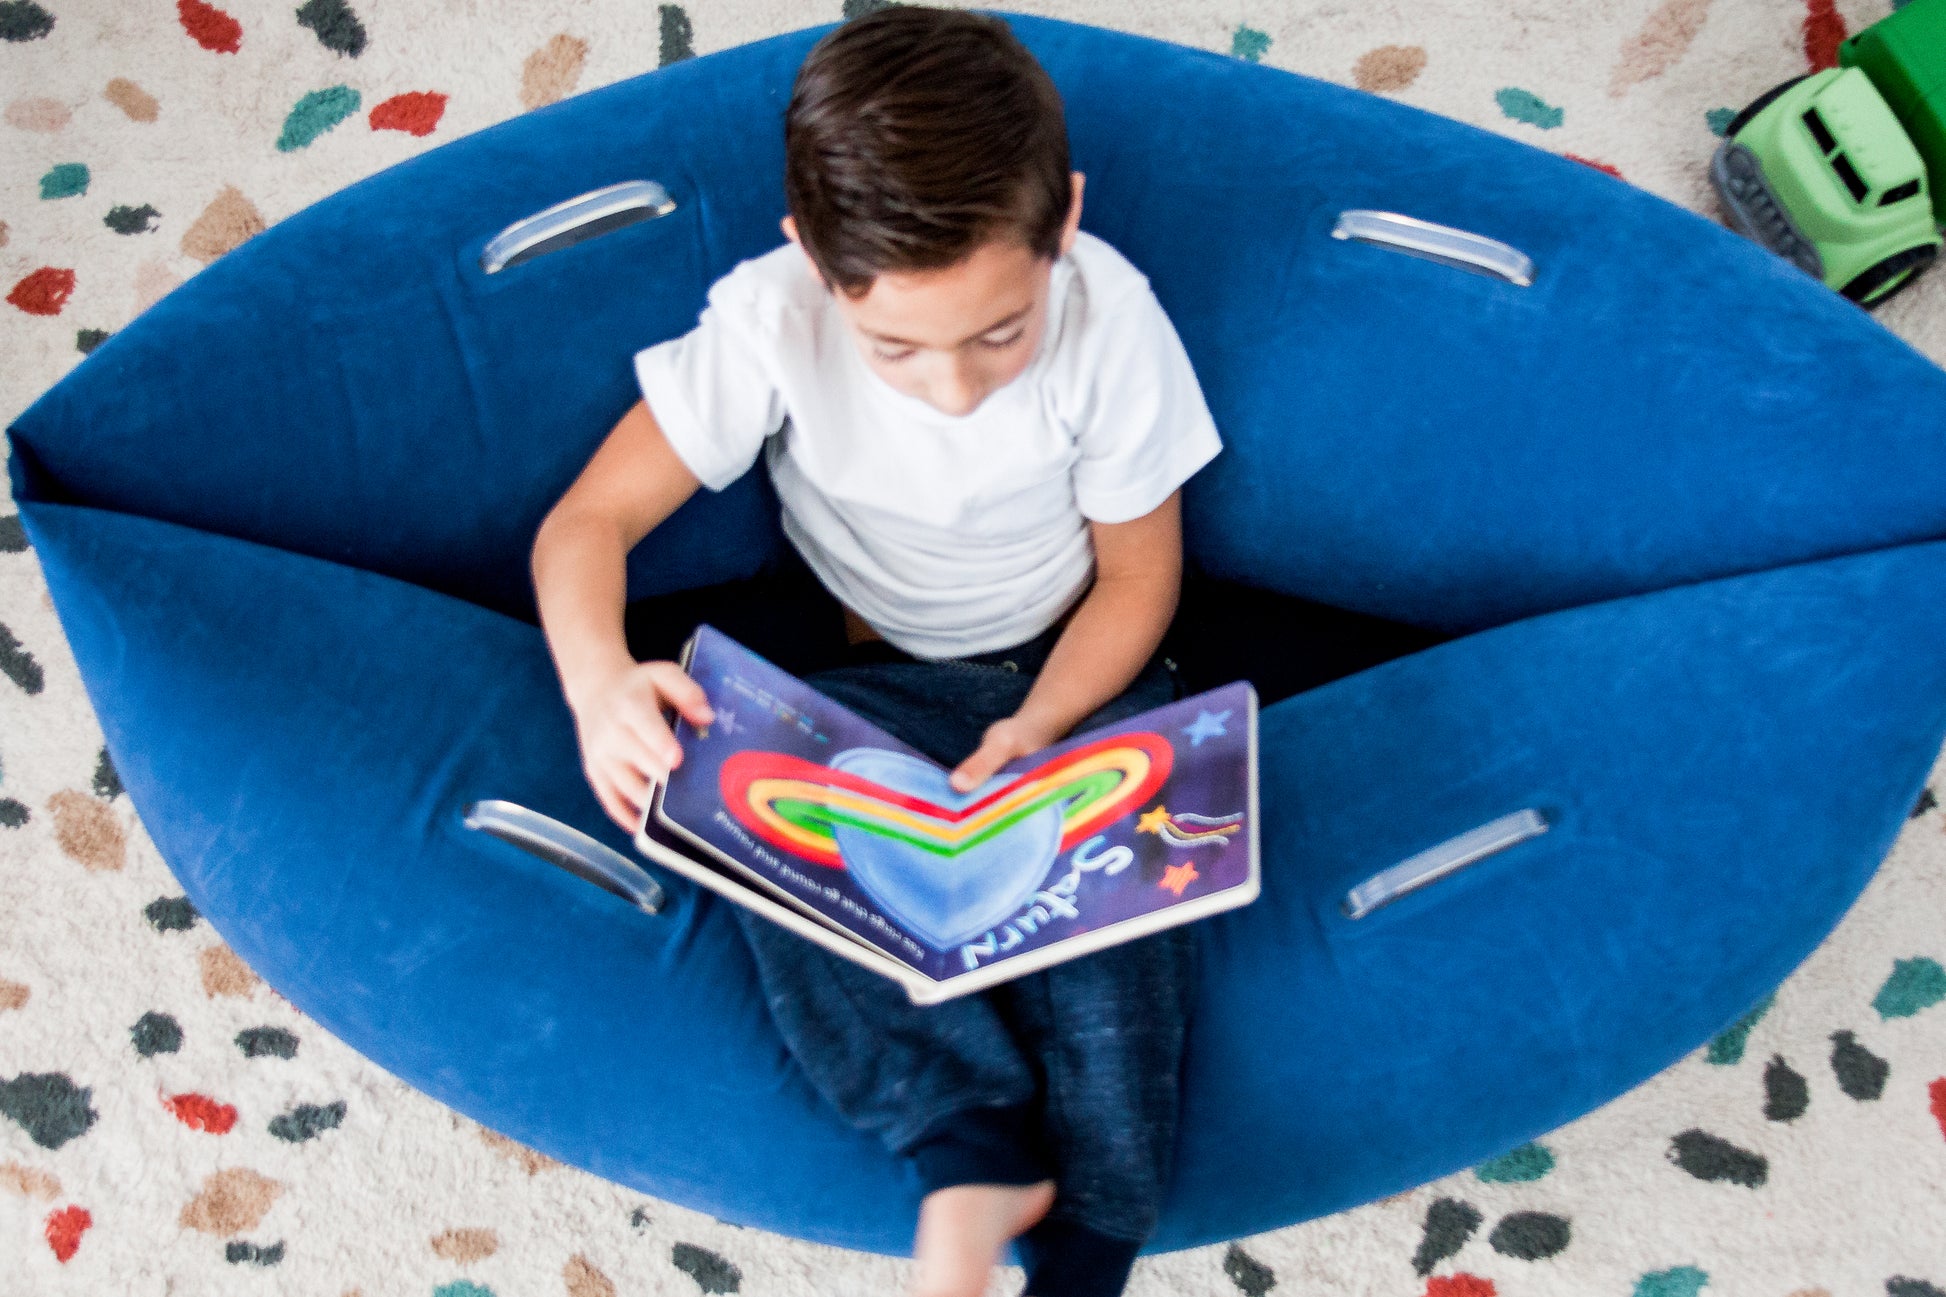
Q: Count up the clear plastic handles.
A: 4